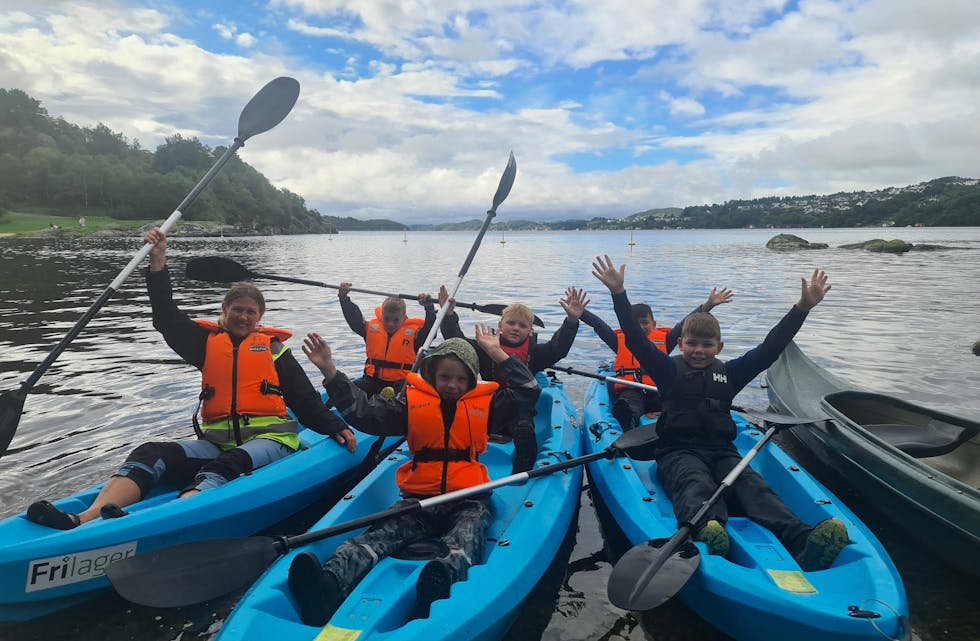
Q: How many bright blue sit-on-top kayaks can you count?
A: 3